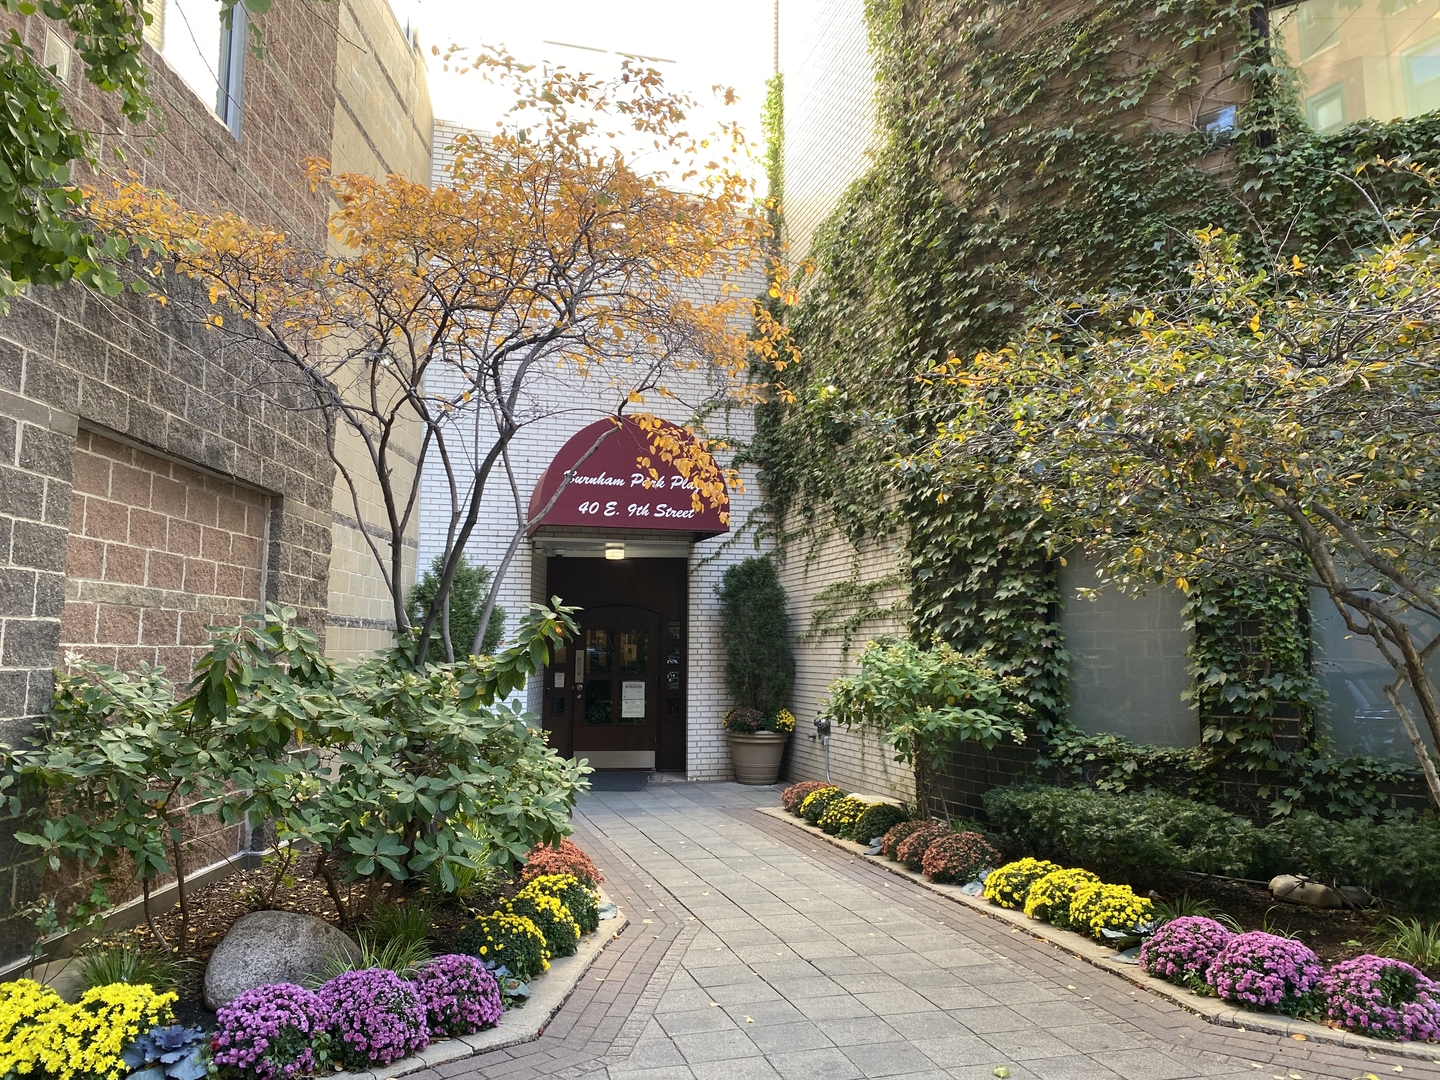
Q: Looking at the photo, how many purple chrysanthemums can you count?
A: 6